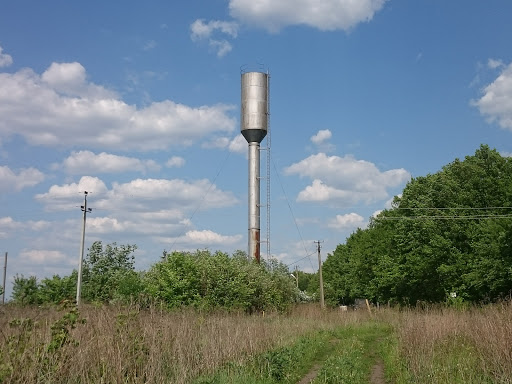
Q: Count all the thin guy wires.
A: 2